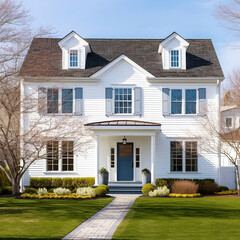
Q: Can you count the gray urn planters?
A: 2